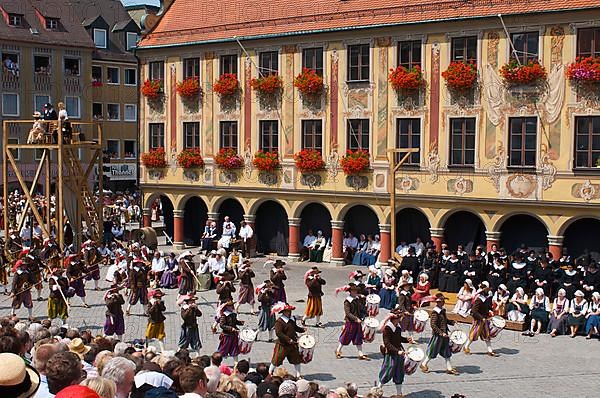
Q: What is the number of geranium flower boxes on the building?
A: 15